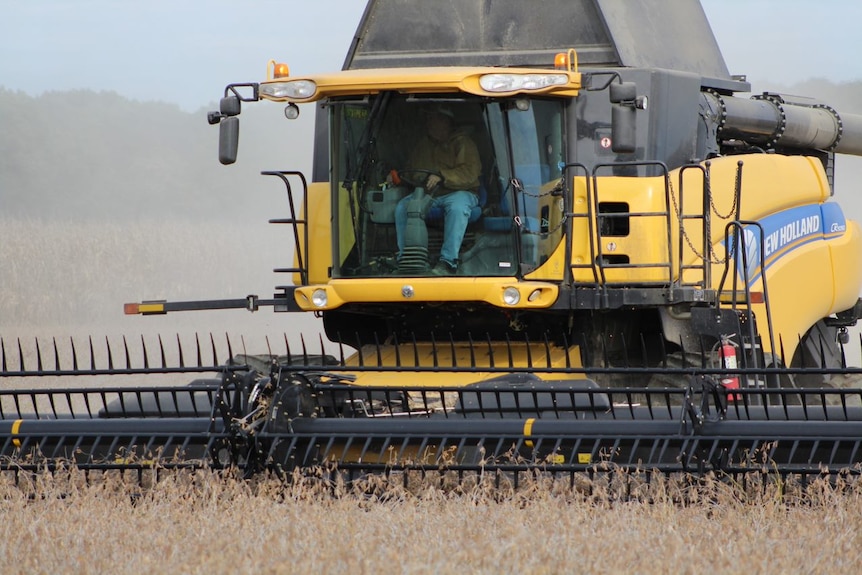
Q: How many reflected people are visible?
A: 0